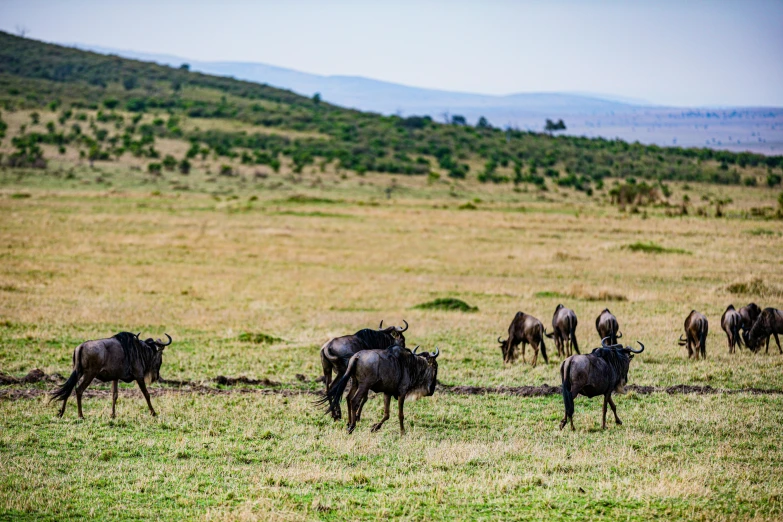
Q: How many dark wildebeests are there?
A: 11